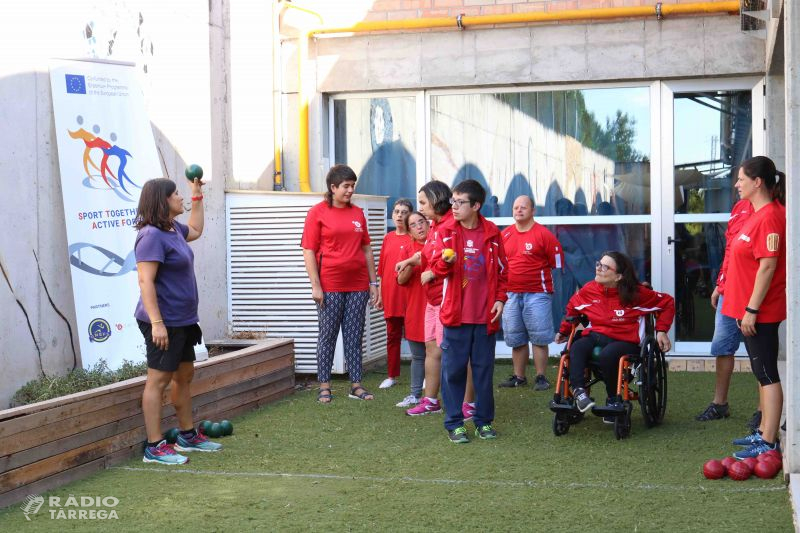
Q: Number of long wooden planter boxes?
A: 1